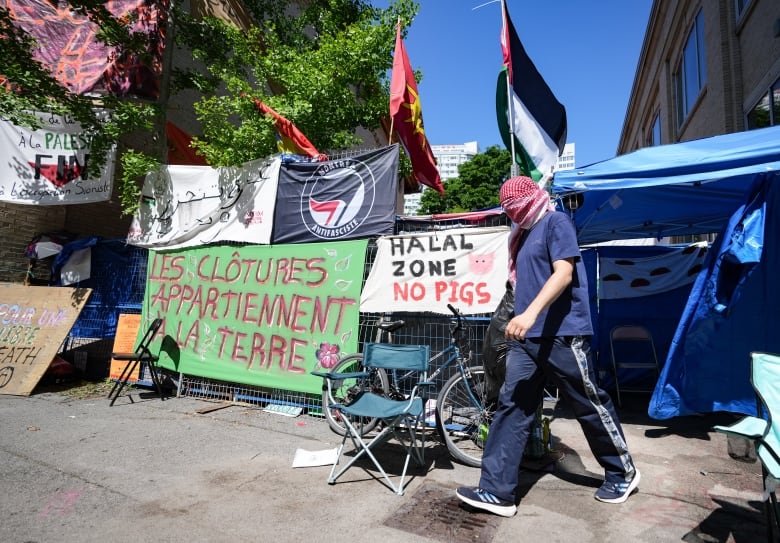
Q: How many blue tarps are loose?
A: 1